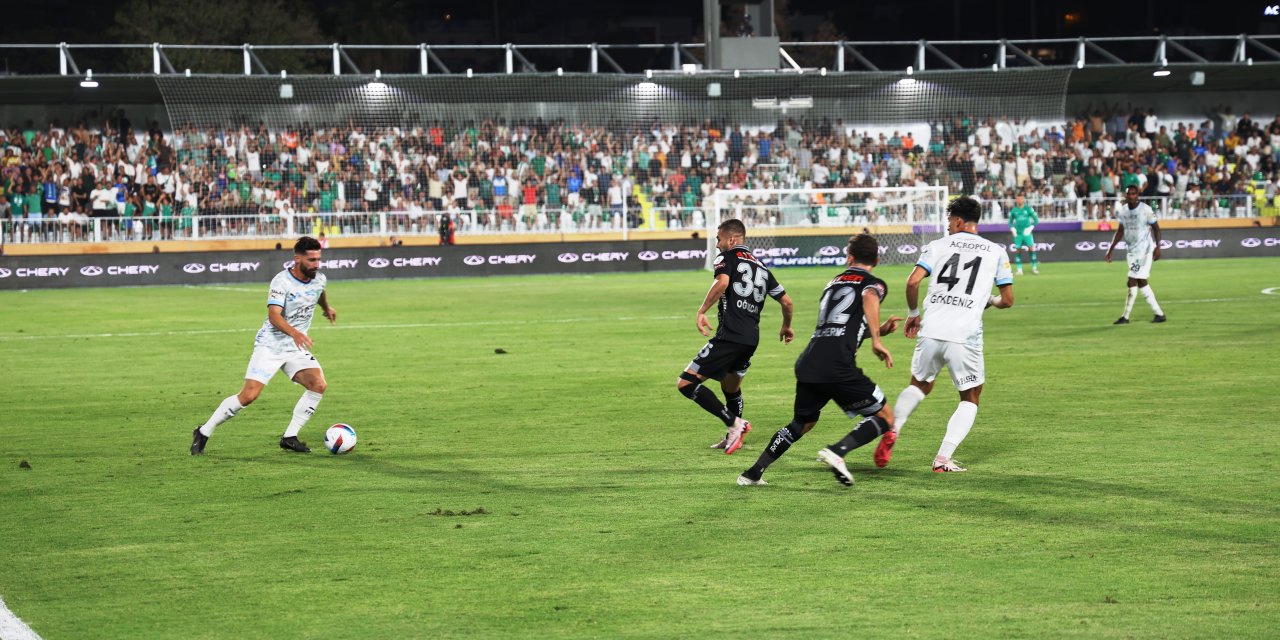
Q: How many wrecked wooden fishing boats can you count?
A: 0